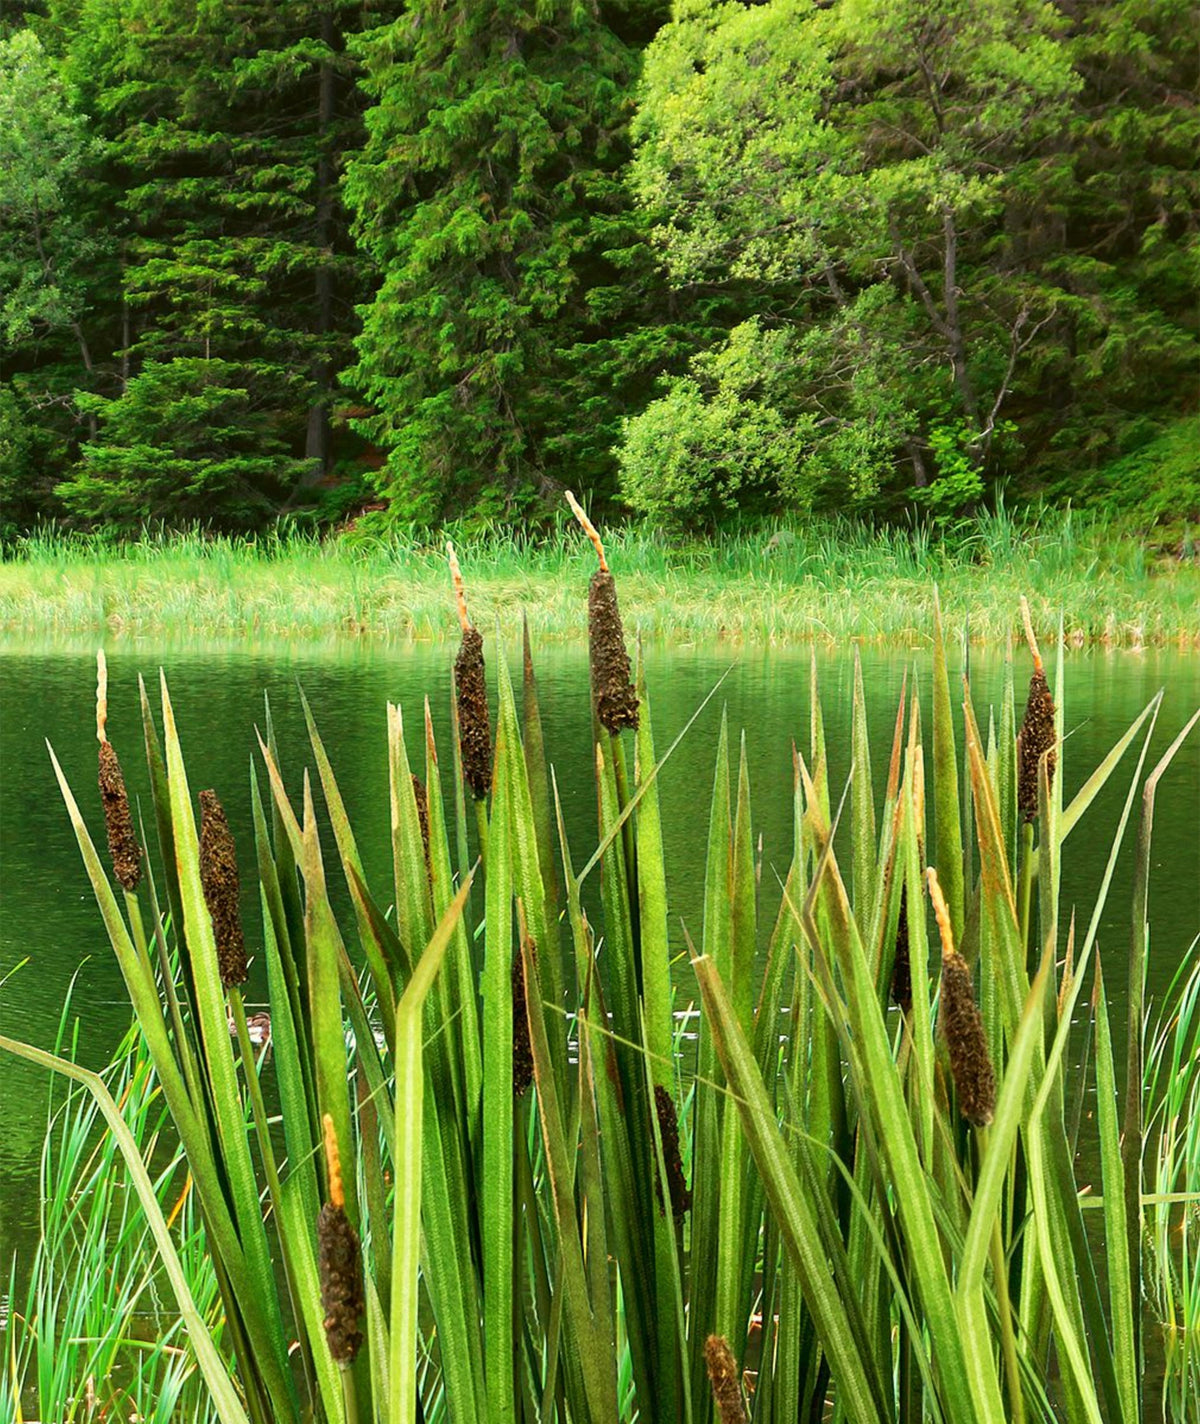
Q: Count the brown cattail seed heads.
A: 12